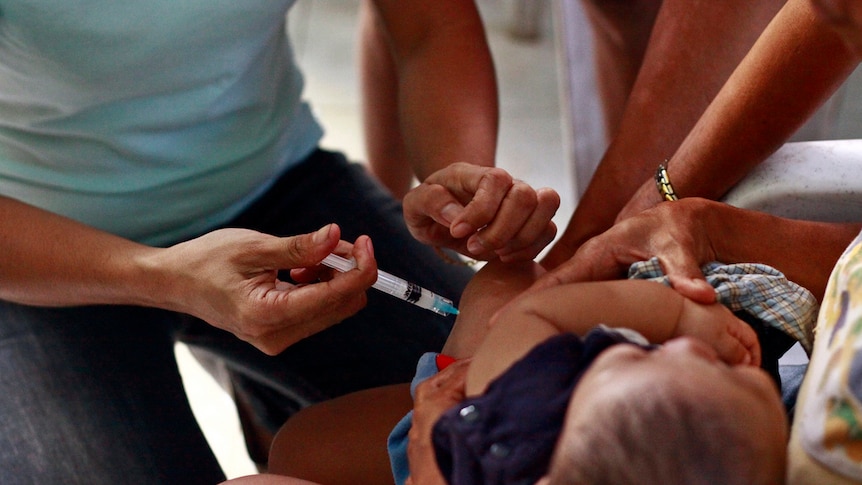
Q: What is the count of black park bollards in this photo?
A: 0